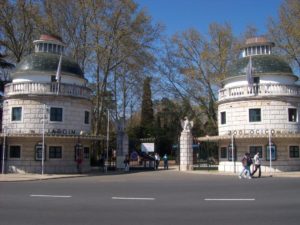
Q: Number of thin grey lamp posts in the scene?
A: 5